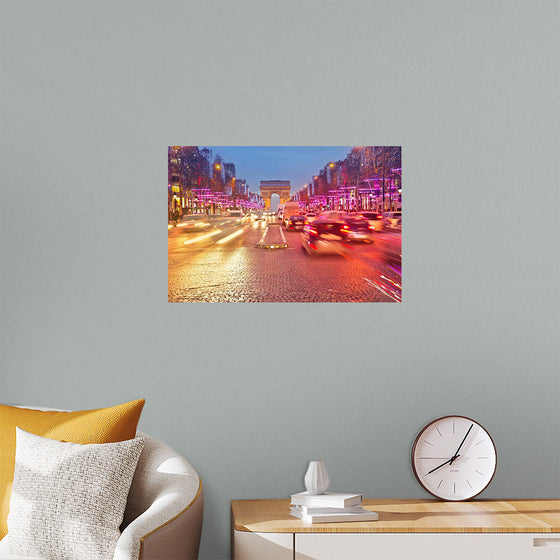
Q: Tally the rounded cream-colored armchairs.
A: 1